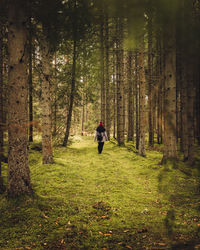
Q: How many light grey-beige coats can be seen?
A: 1